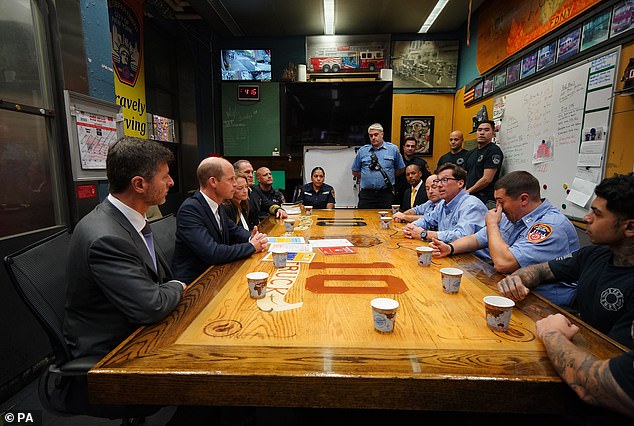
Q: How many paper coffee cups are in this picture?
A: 11